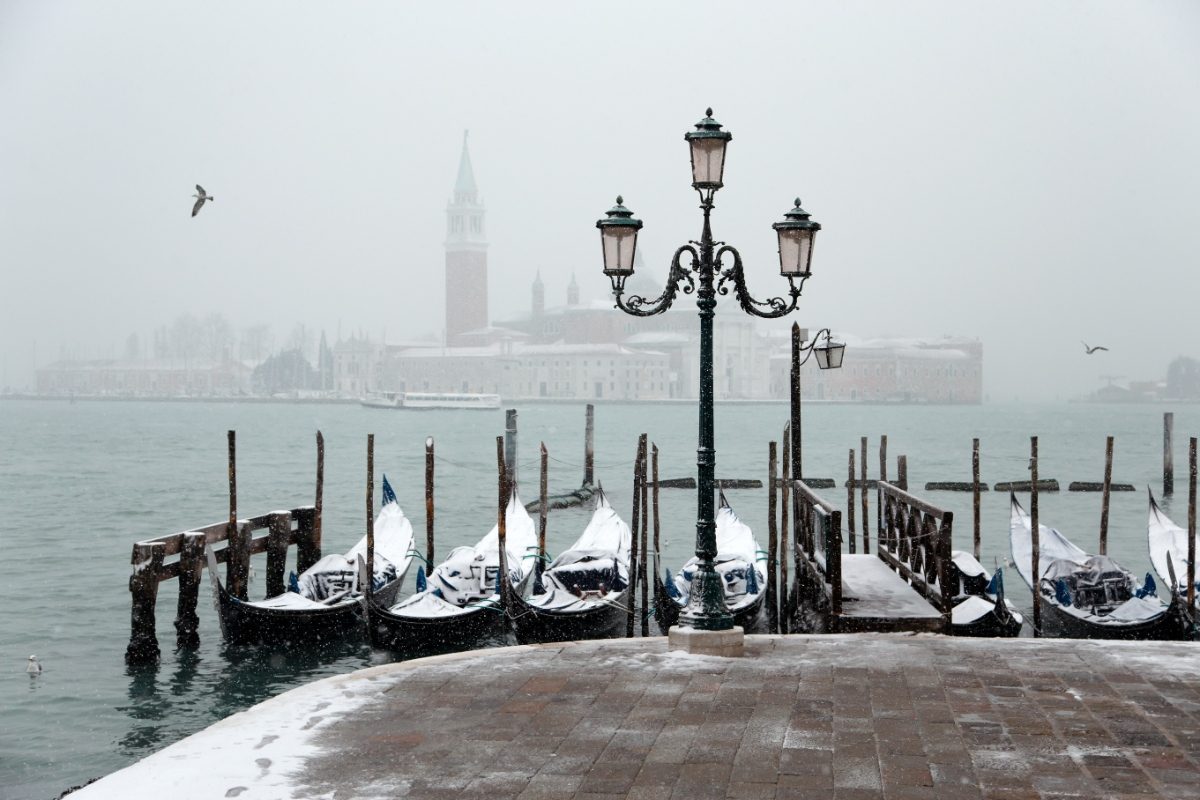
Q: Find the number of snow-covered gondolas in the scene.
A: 7